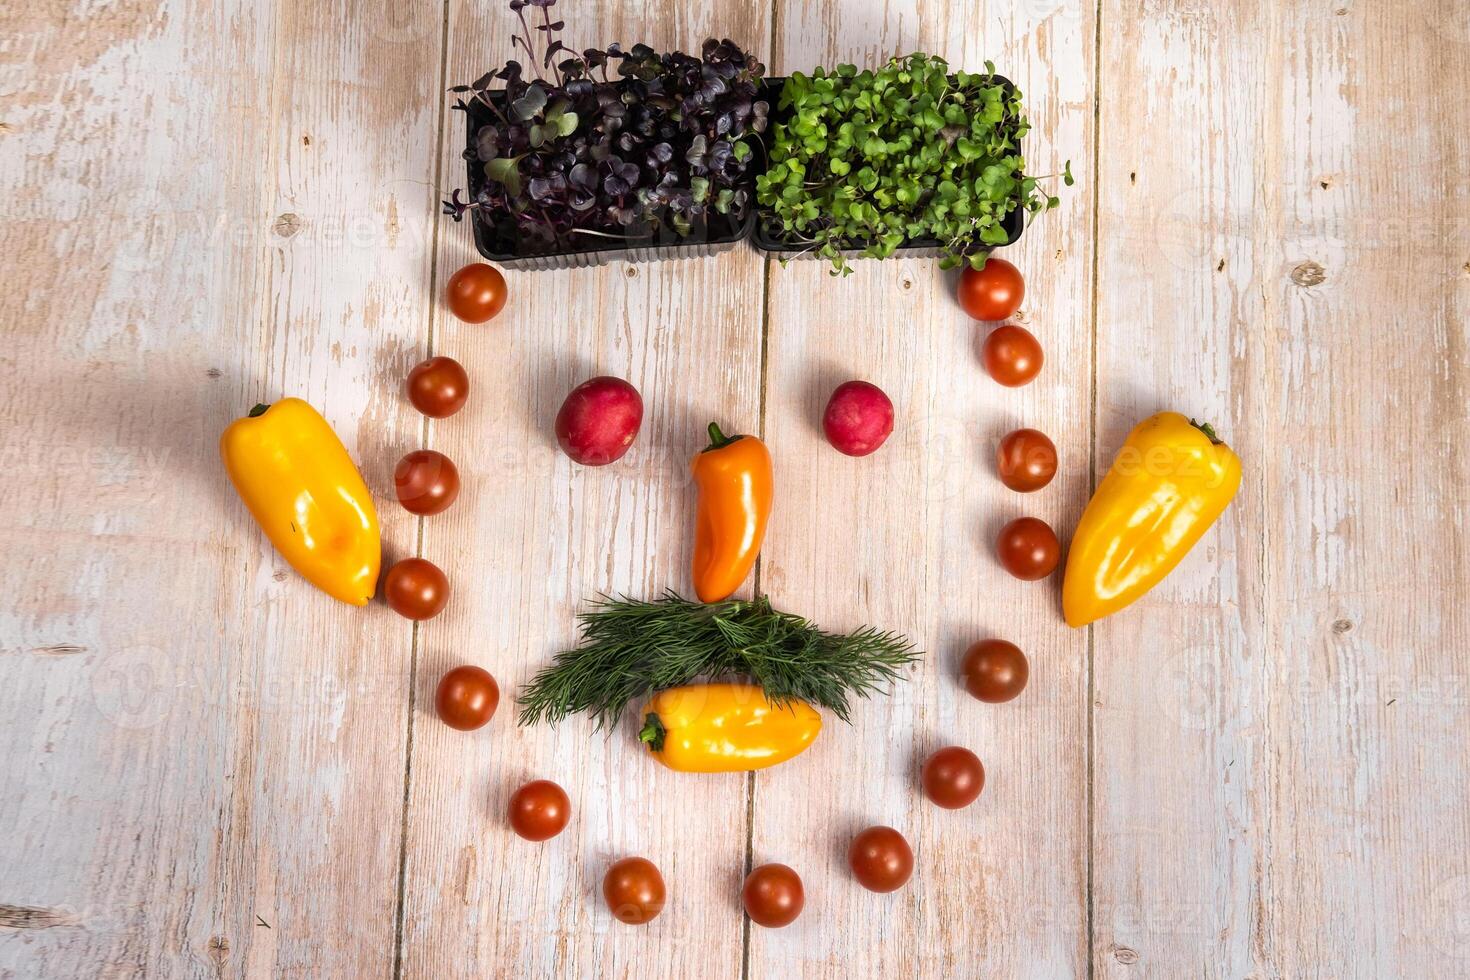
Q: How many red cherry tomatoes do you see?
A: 15